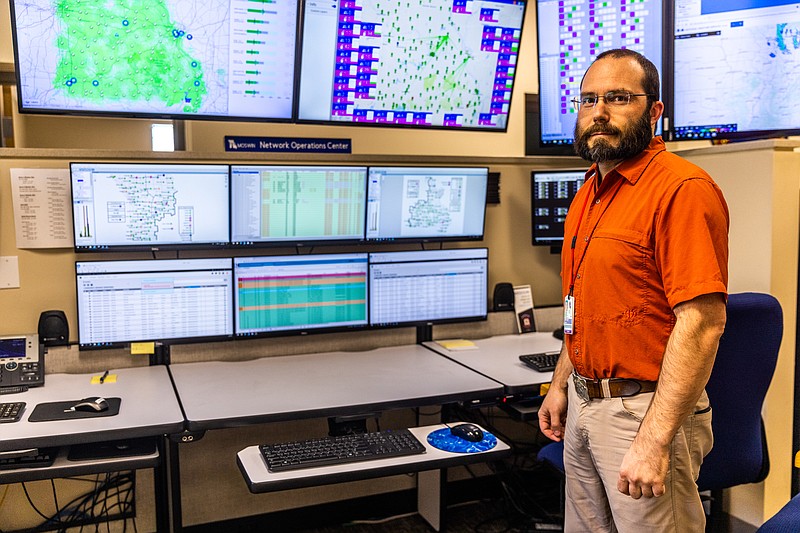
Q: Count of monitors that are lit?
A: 11